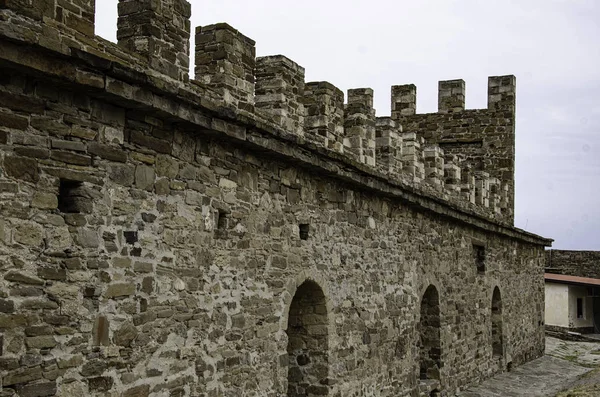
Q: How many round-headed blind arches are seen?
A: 3